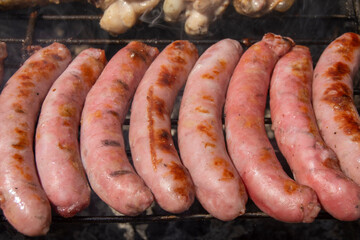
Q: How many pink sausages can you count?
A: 8